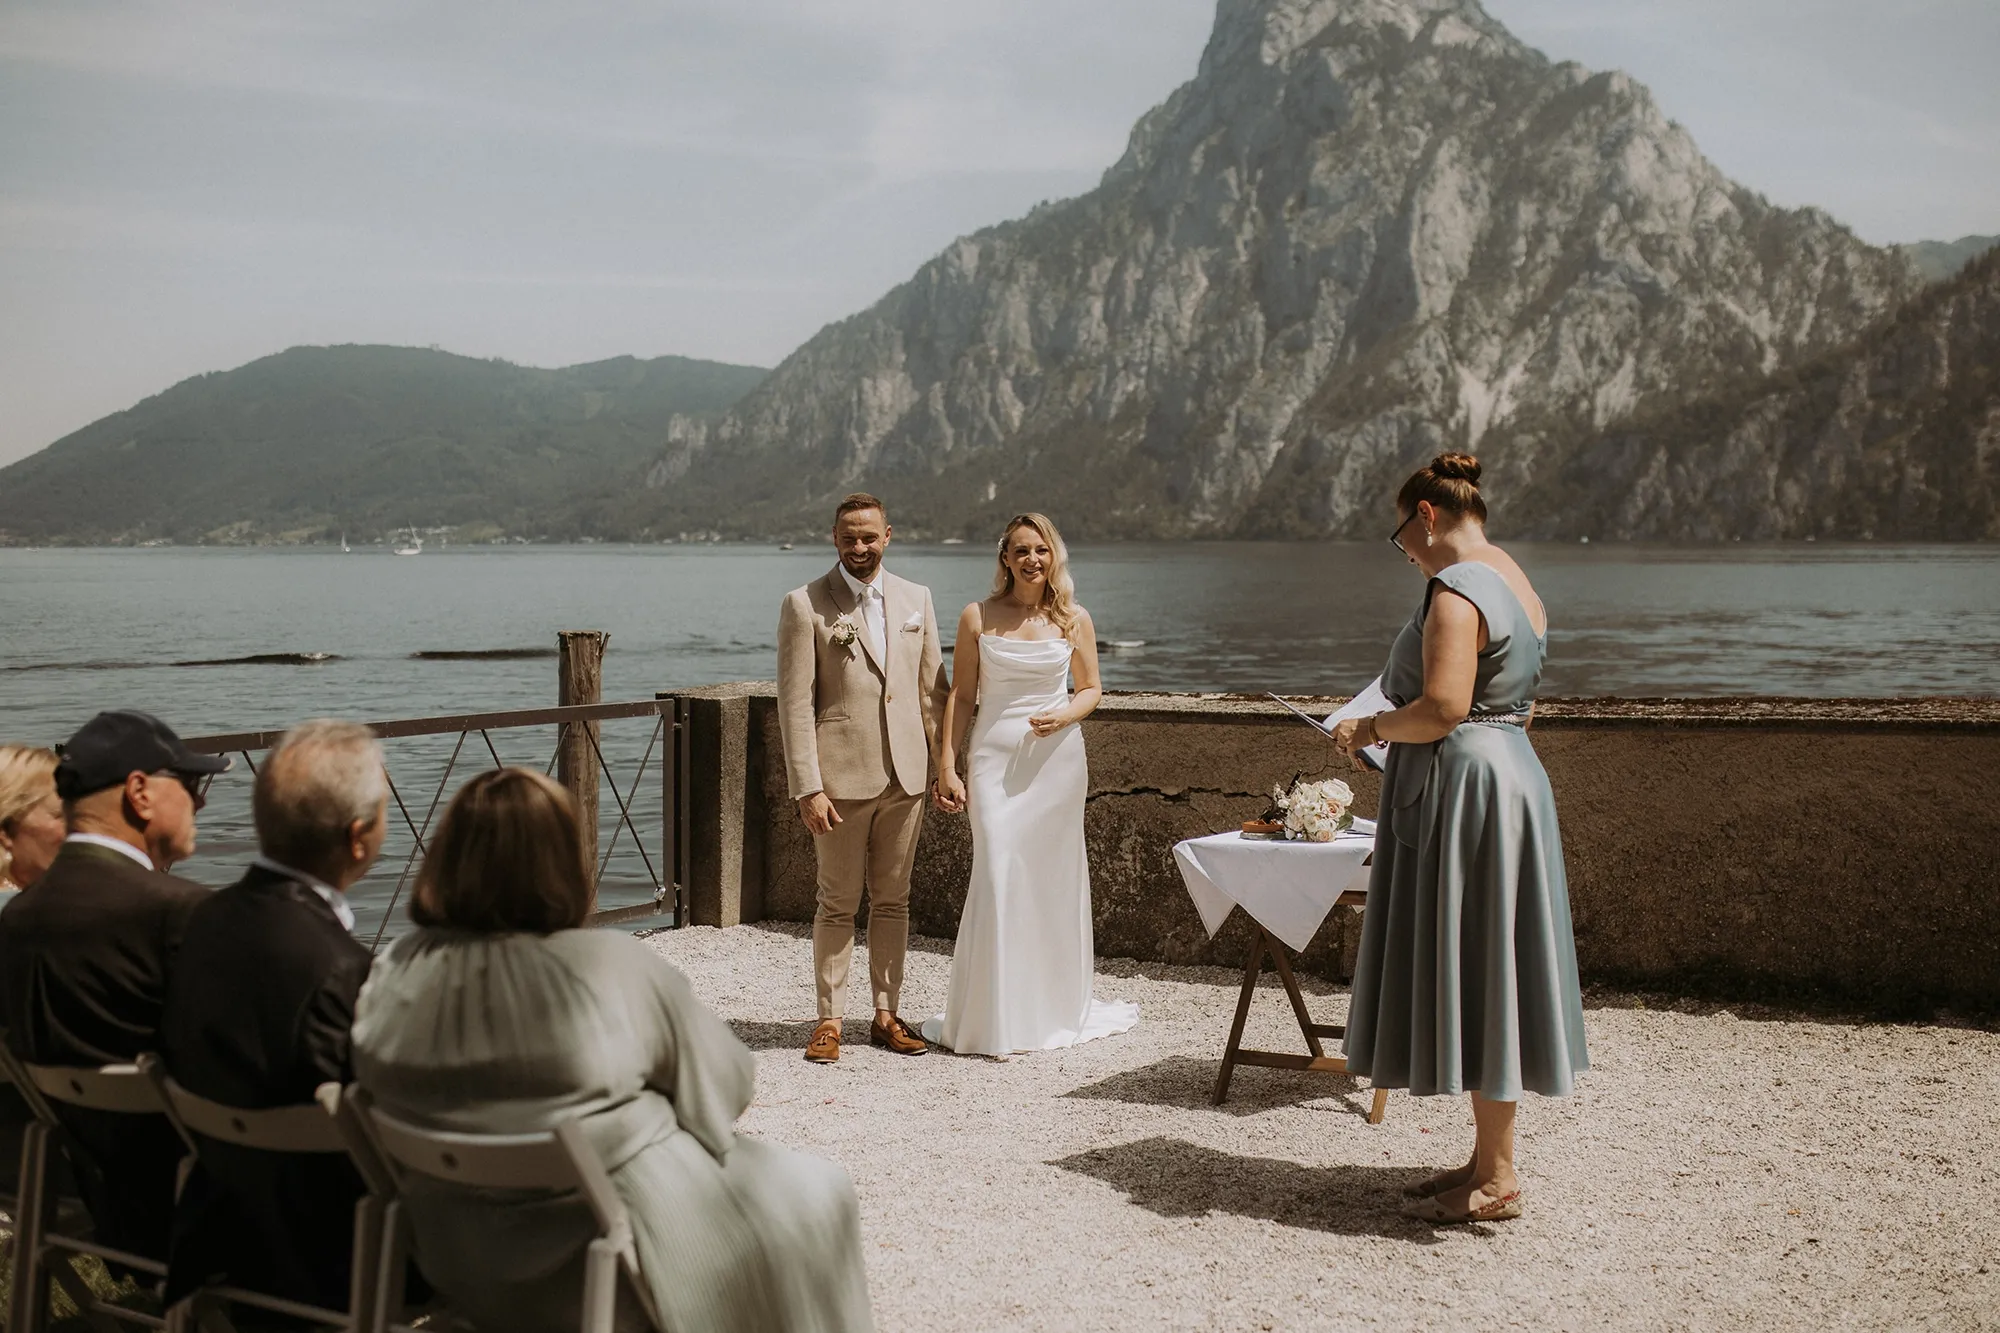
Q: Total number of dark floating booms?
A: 2